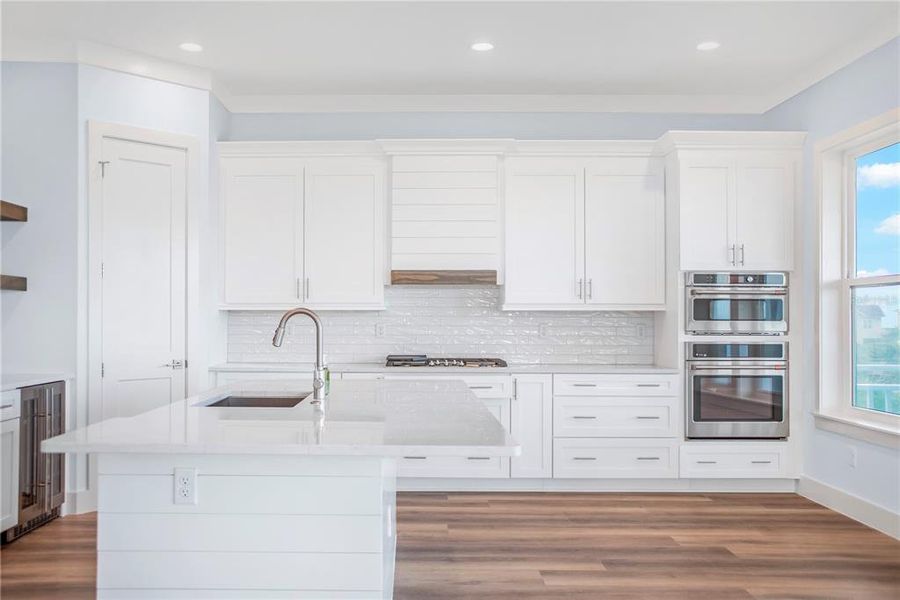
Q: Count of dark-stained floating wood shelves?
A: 2